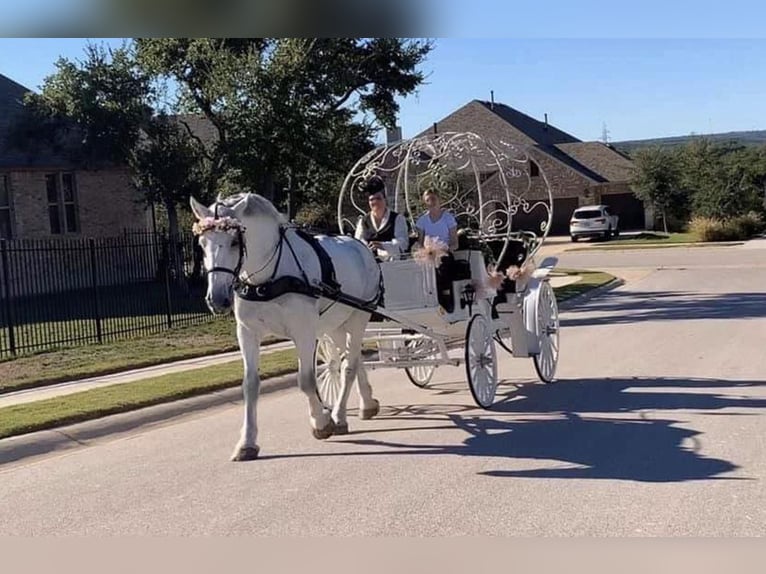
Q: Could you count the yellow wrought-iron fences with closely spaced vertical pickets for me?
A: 0